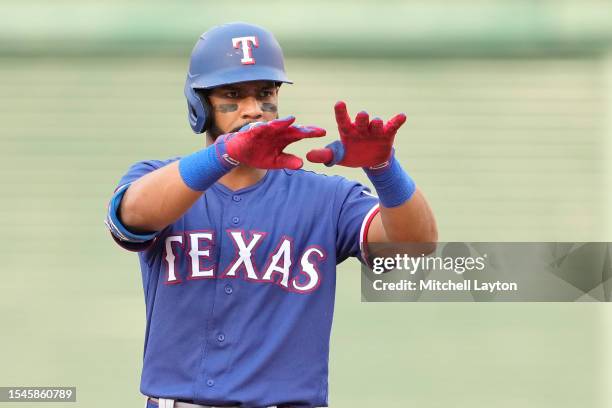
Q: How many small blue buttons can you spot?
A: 5